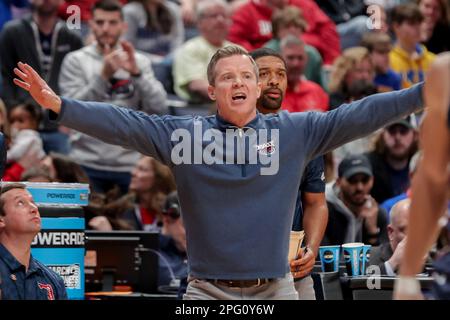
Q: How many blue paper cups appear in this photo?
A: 3